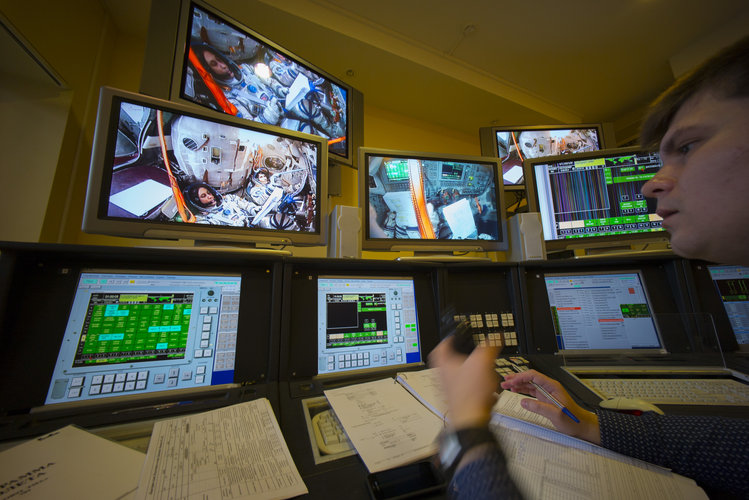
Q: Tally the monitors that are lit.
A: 9